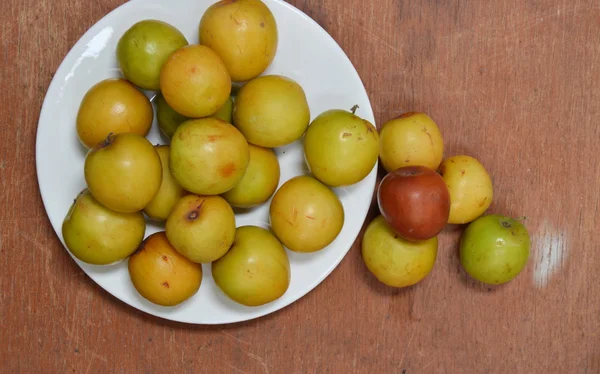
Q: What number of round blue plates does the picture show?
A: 0